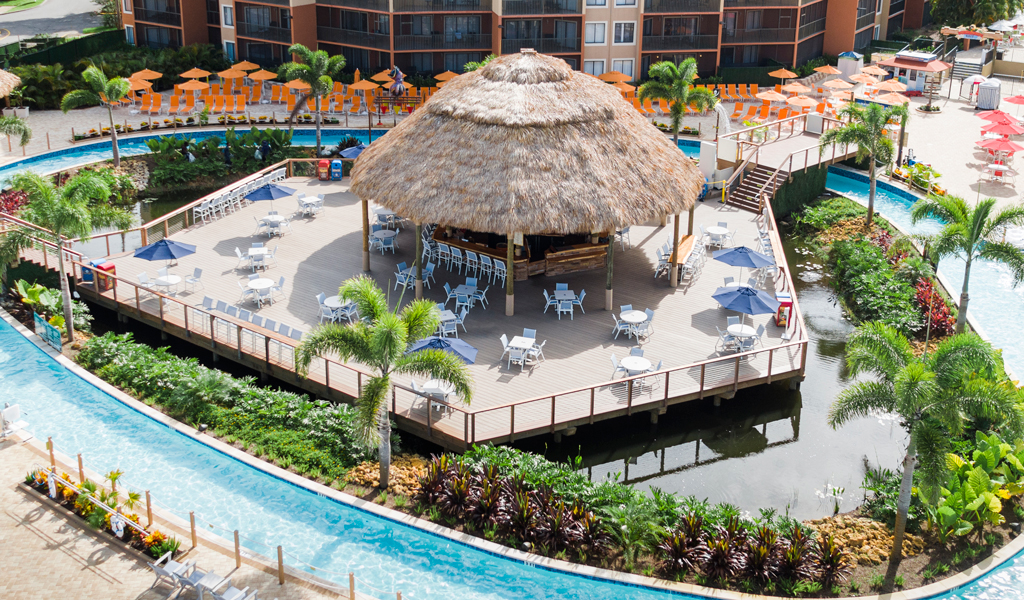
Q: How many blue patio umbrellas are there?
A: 6